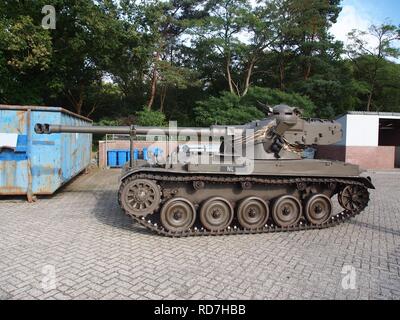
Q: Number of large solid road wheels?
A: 5